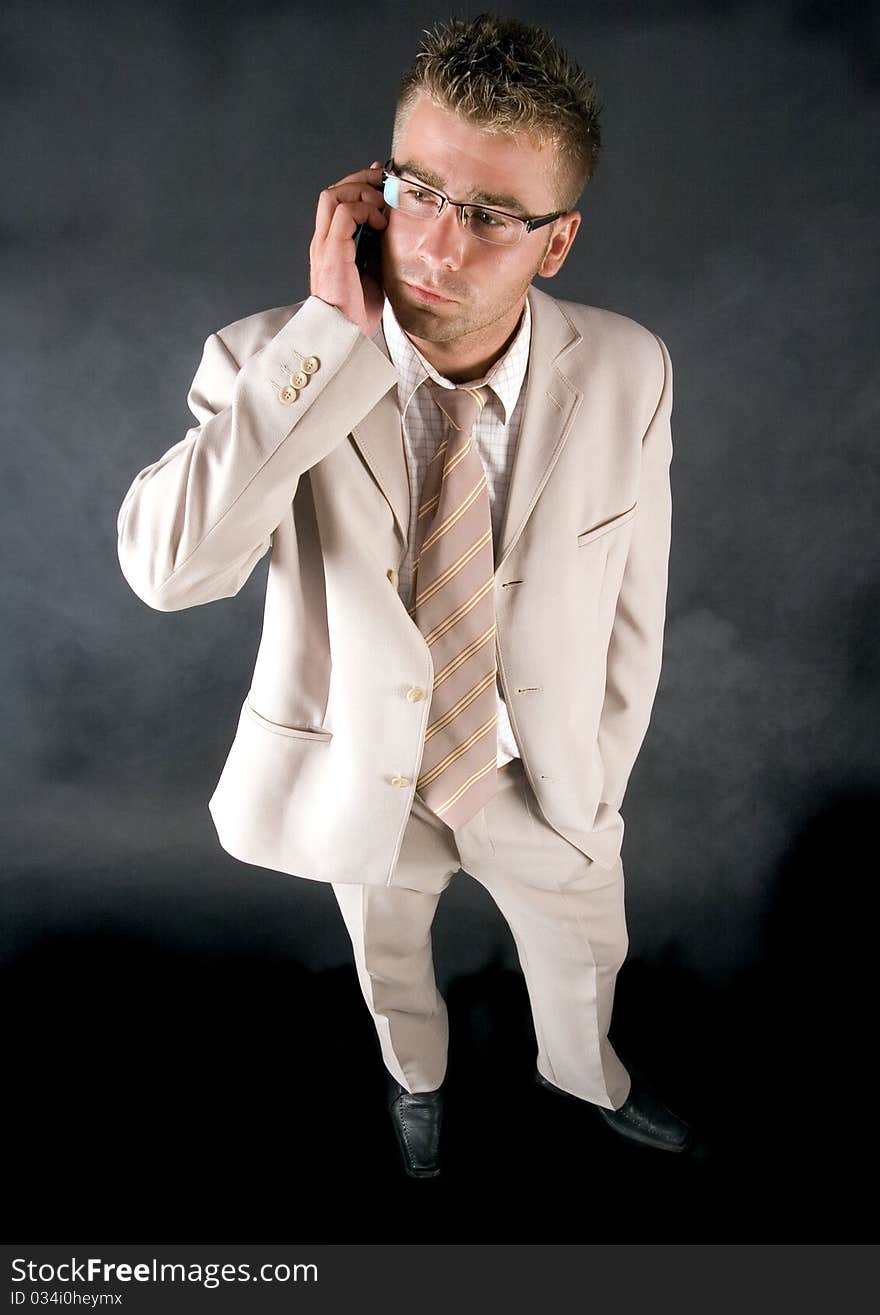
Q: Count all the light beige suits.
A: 1